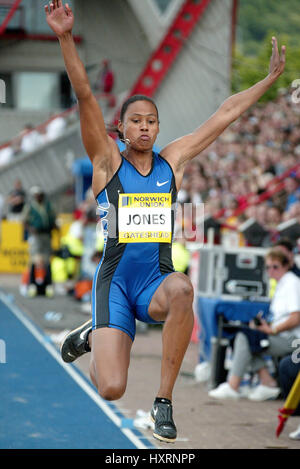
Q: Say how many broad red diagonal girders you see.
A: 1